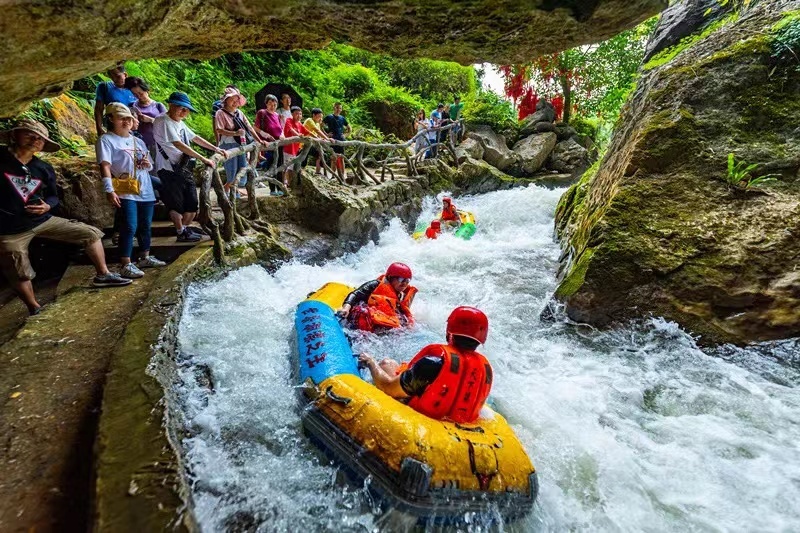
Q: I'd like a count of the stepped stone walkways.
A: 1